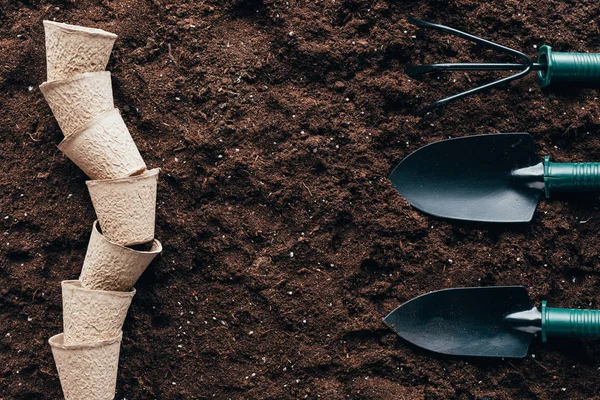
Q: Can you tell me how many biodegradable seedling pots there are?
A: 7